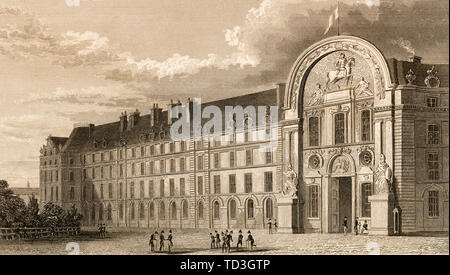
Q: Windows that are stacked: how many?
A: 4